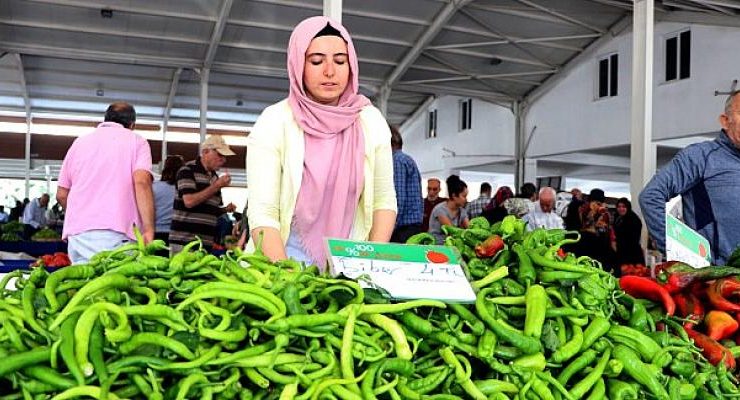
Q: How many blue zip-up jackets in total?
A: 1